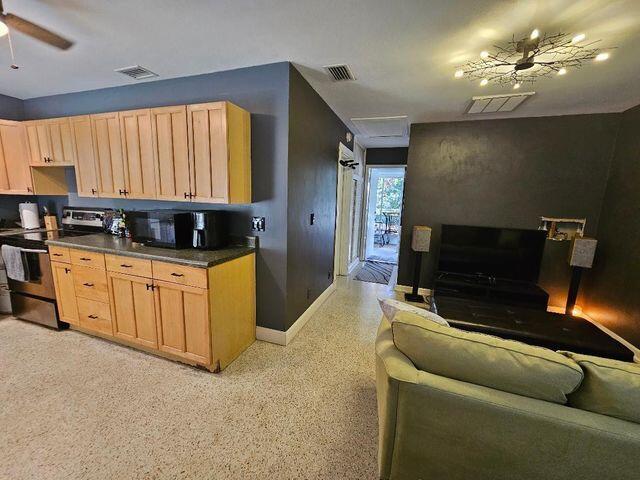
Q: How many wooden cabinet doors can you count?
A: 11